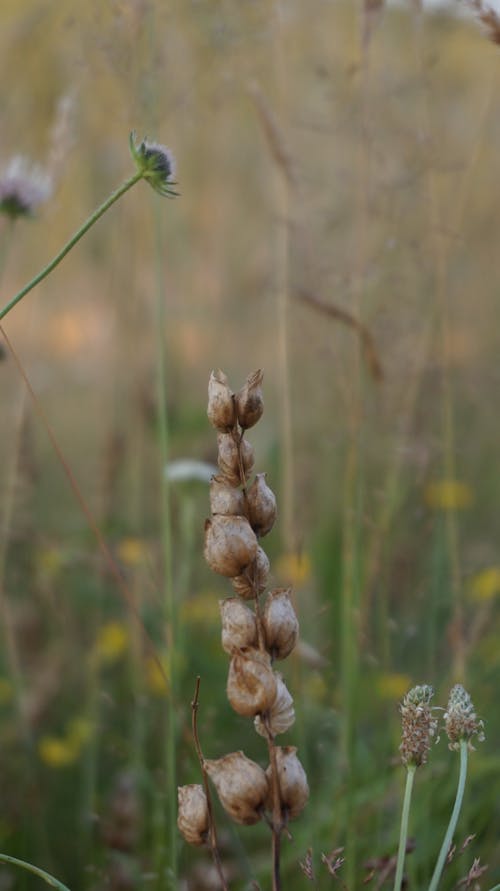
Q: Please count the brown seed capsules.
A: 14